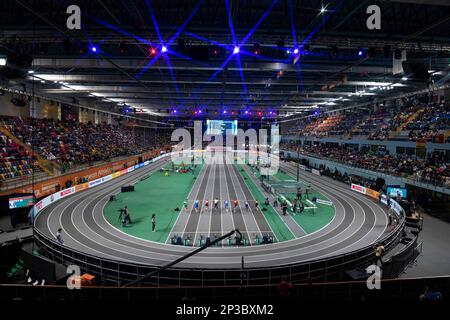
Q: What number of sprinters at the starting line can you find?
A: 8